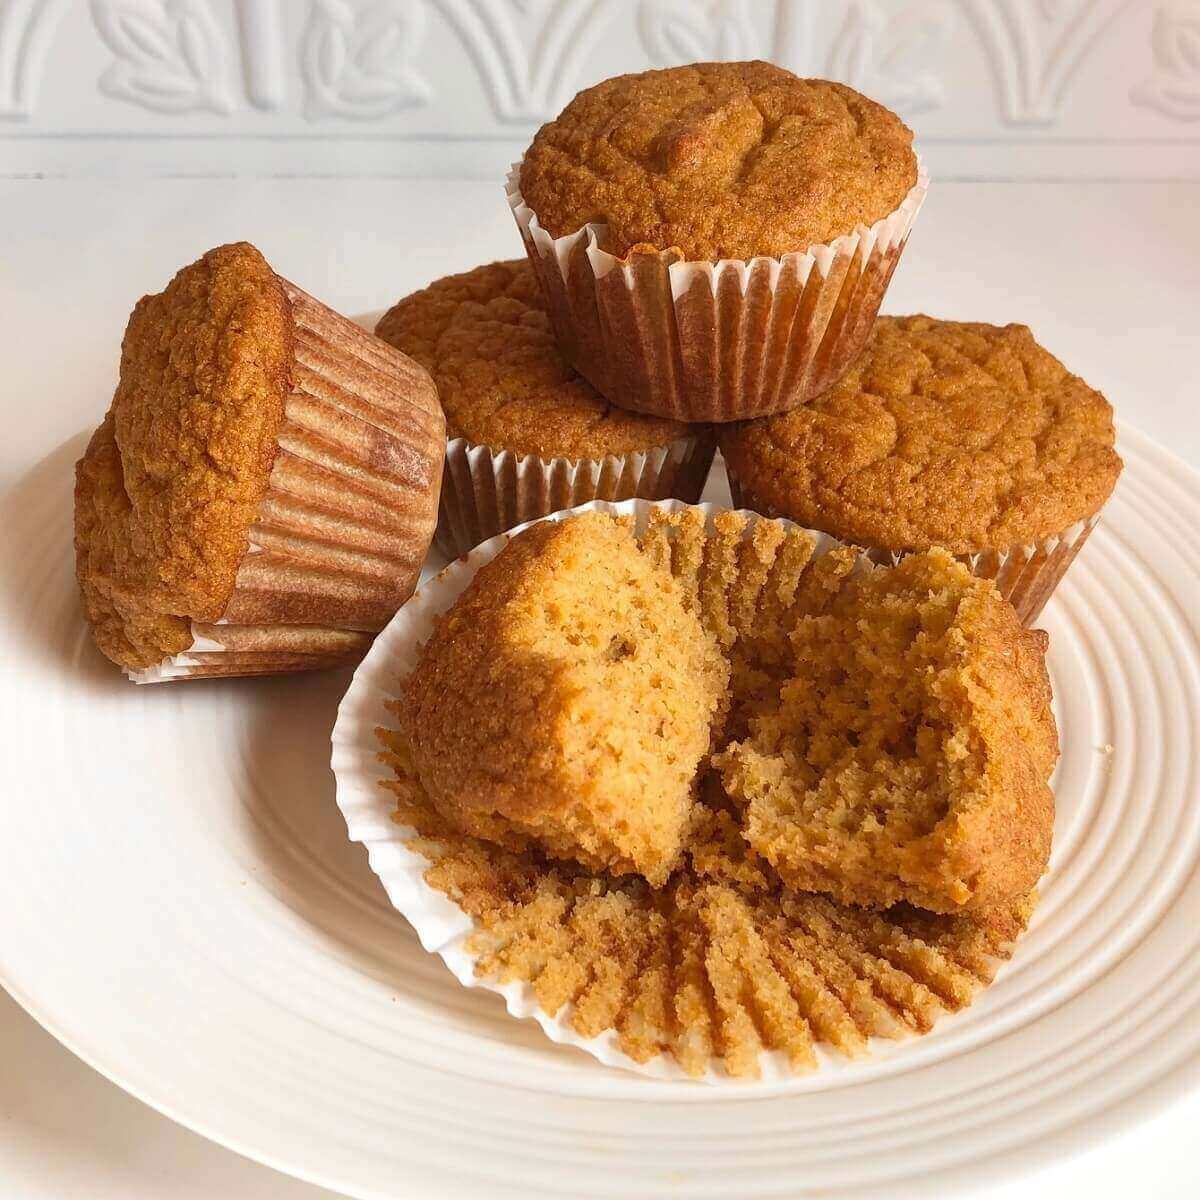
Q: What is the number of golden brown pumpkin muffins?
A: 5